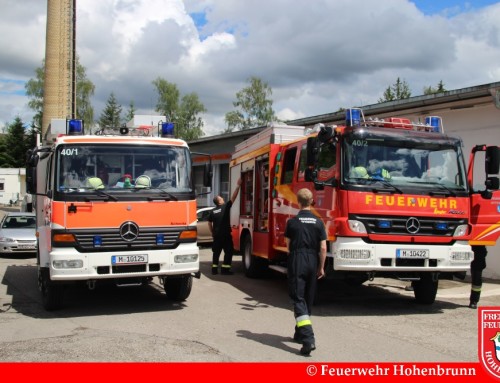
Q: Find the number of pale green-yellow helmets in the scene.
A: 3